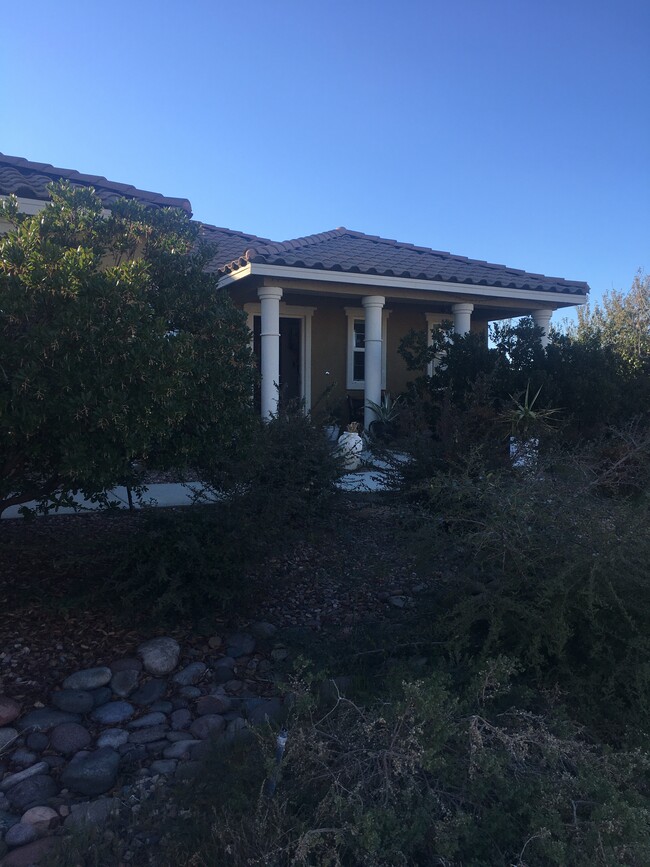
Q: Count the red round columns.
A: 0